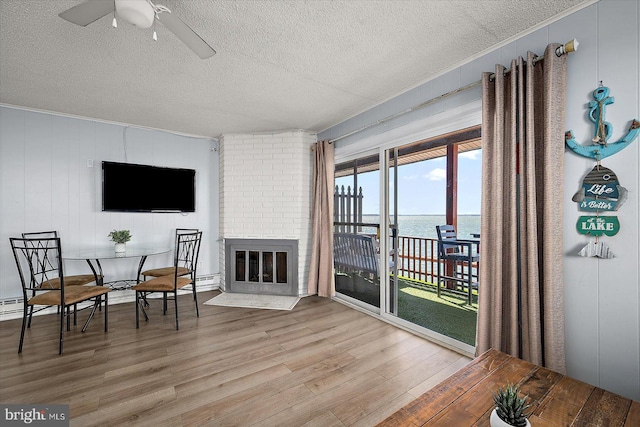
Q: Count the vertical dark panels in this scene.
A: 4